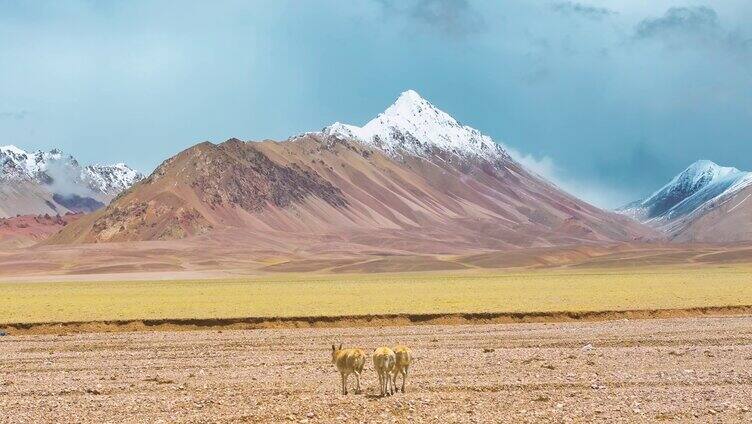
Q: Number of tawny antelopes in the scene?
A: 3